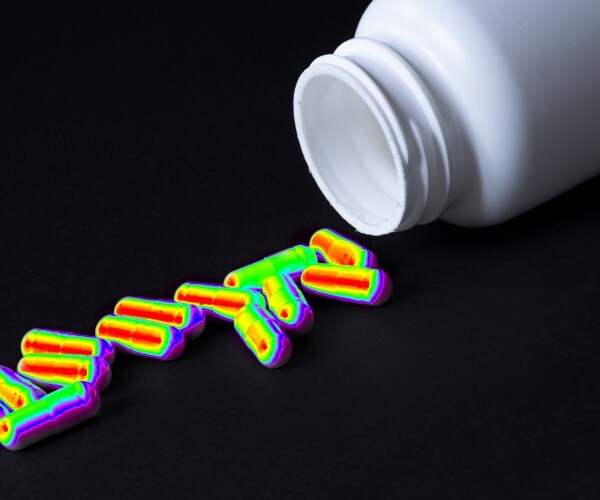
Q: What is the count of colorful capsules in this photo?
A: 12